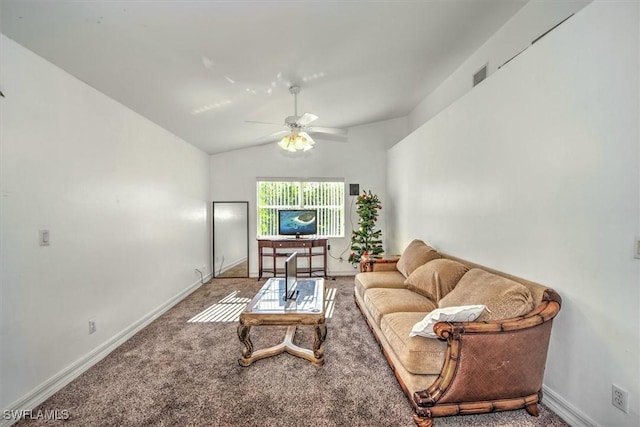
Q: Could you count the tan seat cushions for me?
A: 3